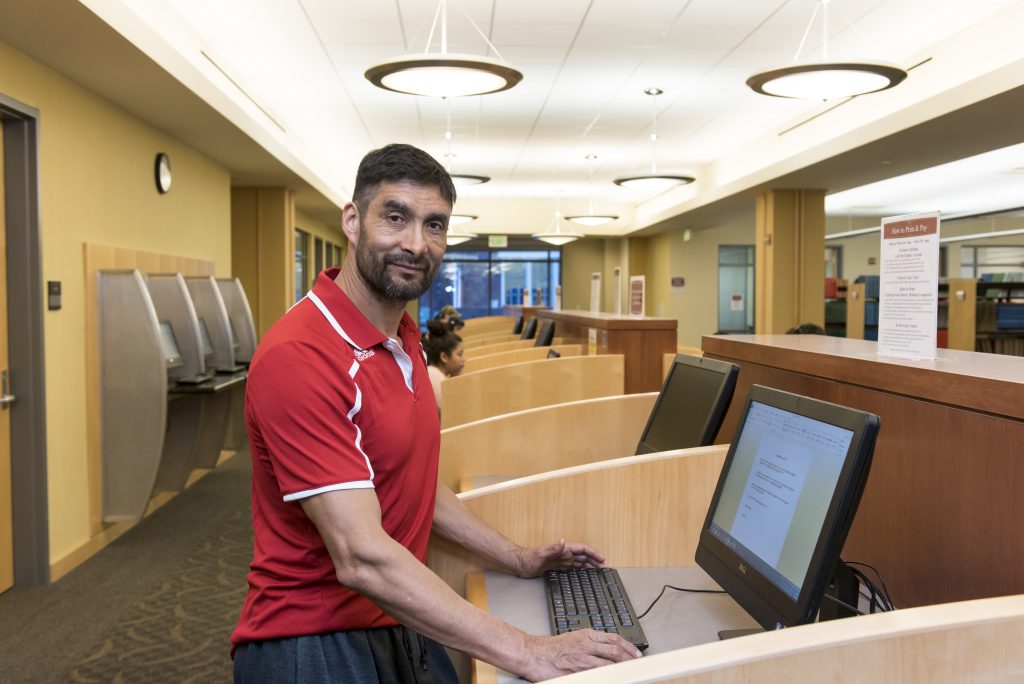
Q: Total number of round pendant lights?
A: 8